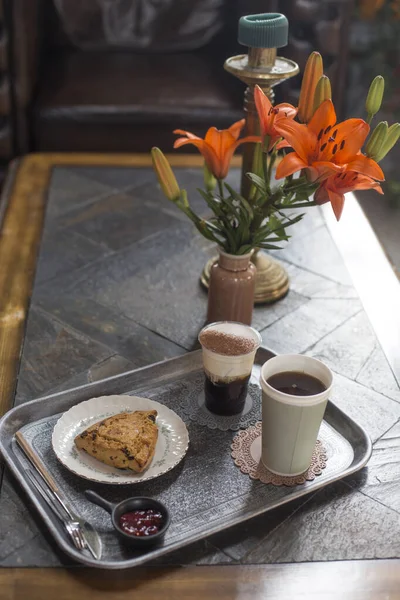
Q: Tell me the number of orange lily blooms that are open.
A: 4